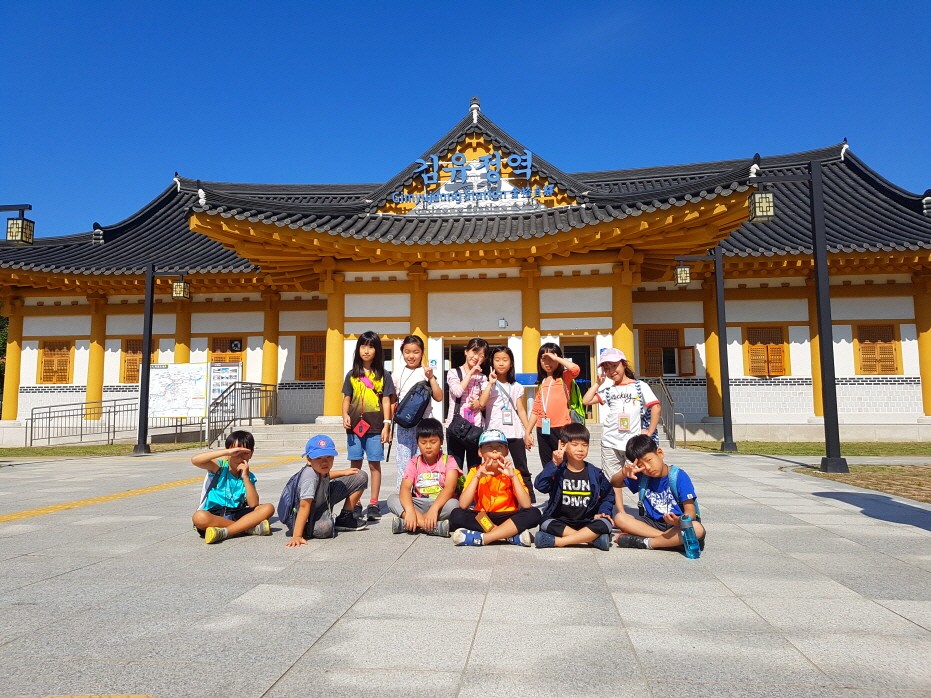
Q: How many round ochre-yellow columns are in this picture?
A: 11